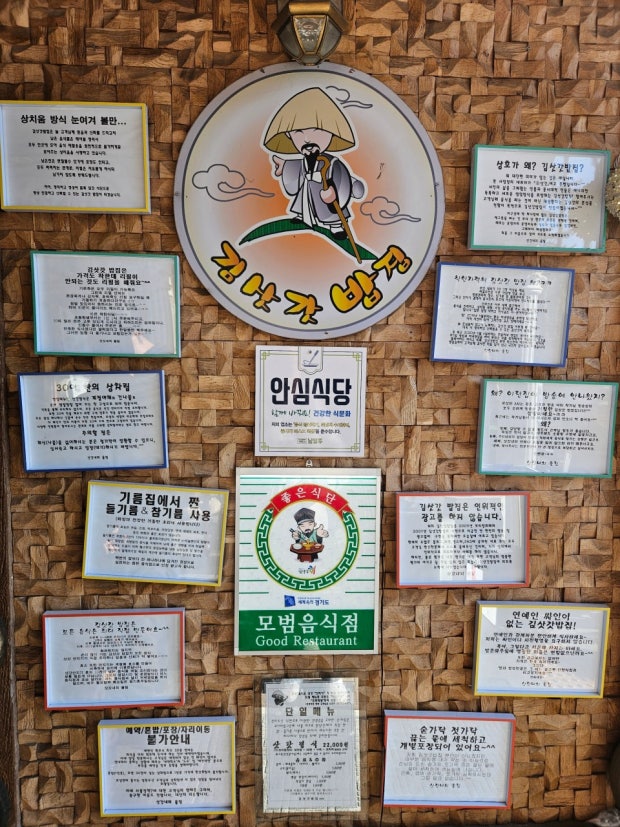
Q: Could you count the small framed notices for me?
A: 12